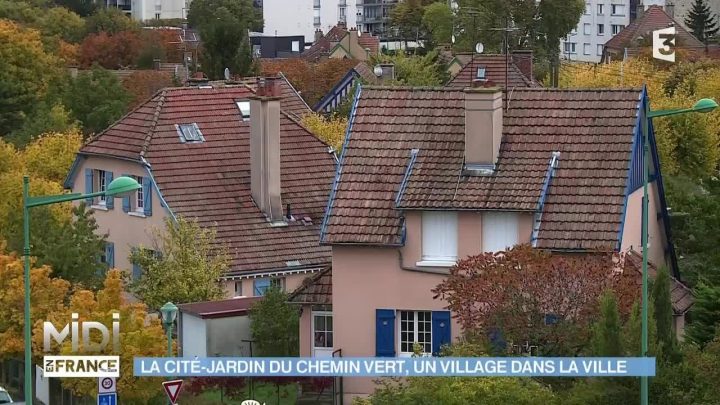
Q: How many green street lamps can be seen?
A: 3